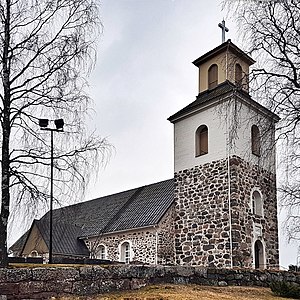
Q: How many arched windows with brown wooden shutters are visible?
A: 4